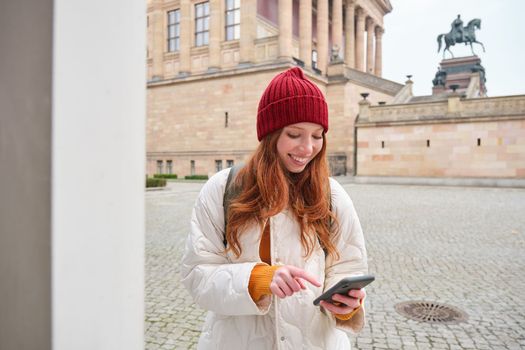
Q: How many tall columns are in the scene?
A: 8